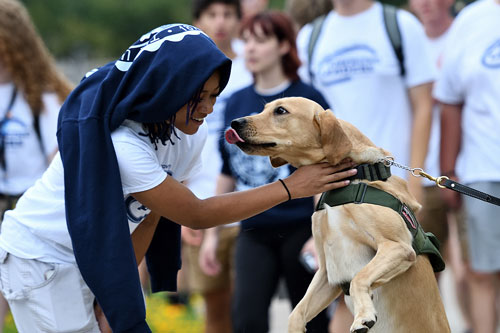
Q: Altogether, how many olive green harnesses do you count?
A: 1